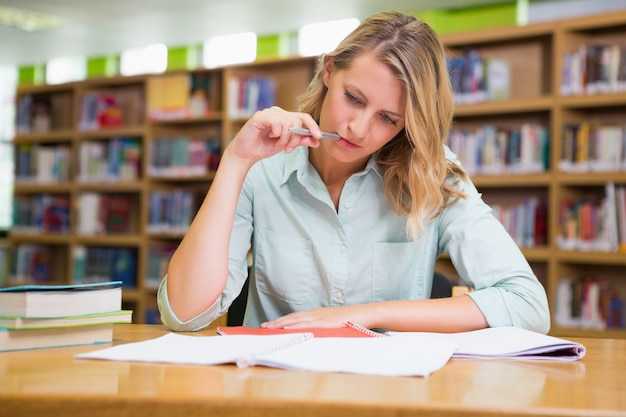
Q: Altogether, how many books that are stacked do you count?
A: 3